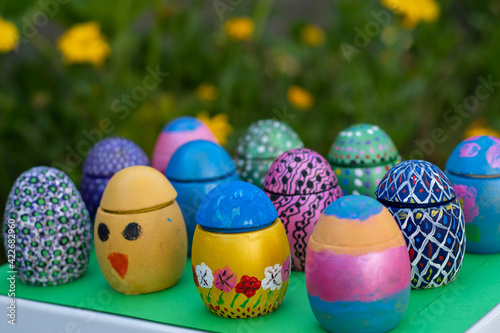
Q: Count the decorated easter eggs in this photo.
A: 12